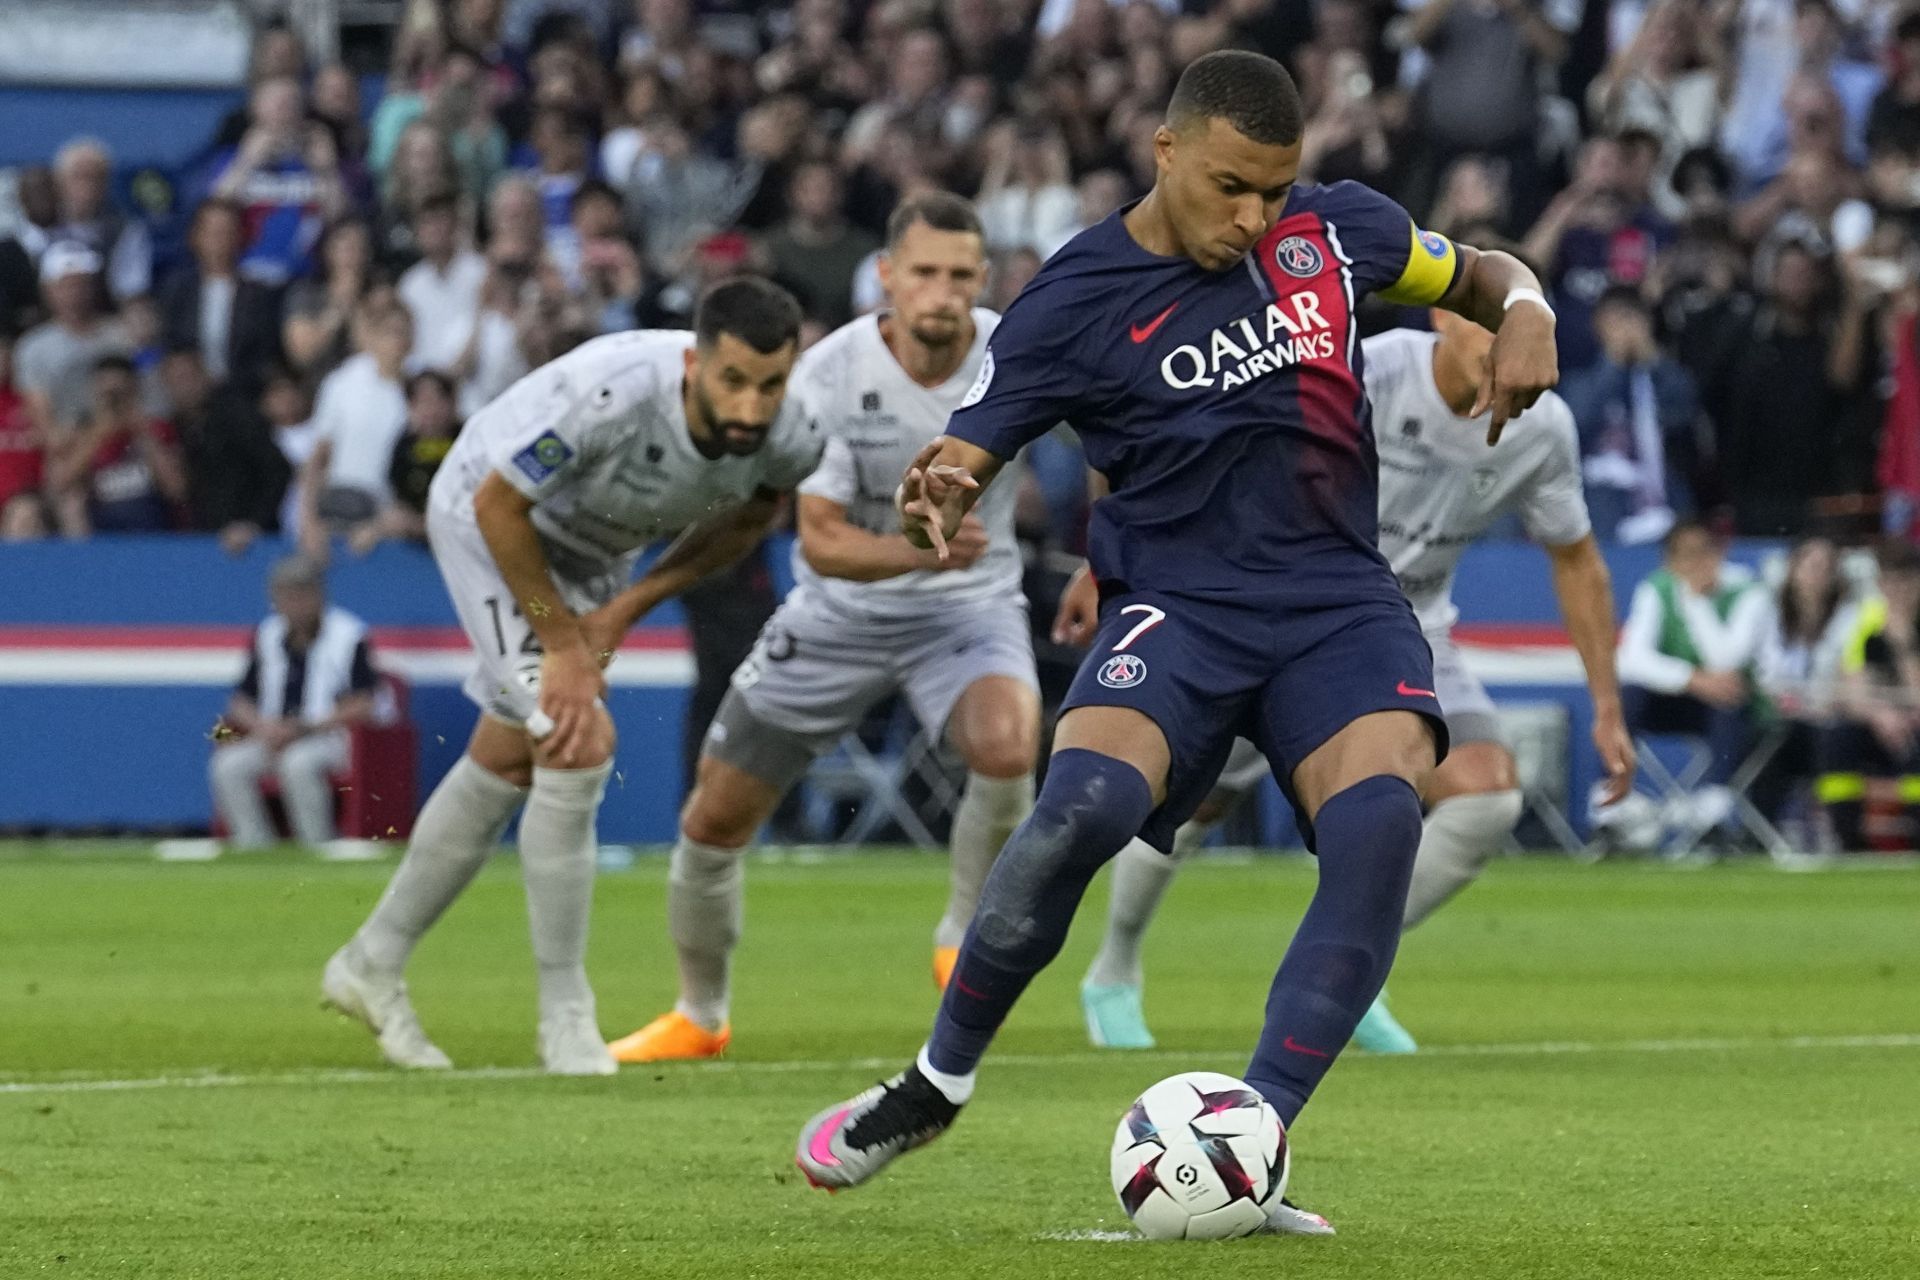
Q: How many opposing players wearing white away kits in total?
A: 3